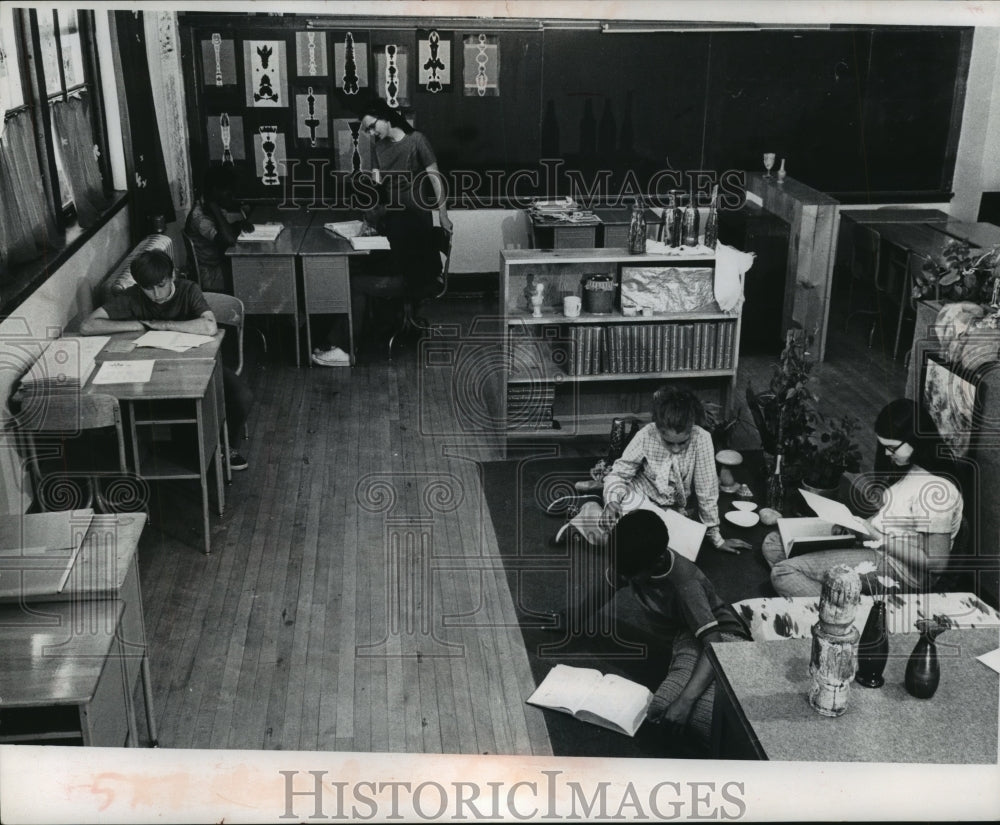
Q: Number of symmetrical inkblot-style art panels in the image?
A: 11